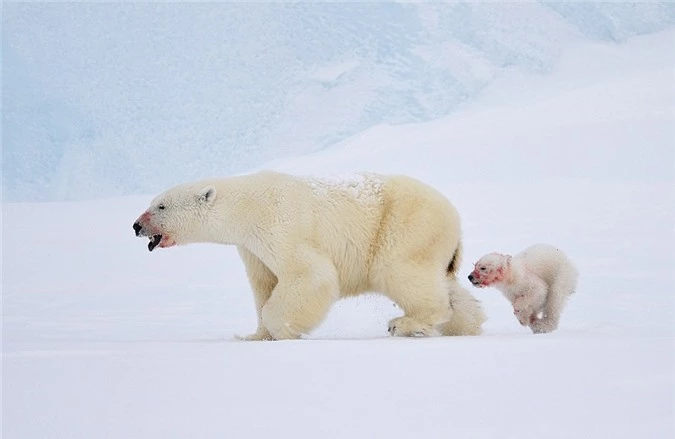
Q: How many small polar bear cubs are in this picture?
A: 1